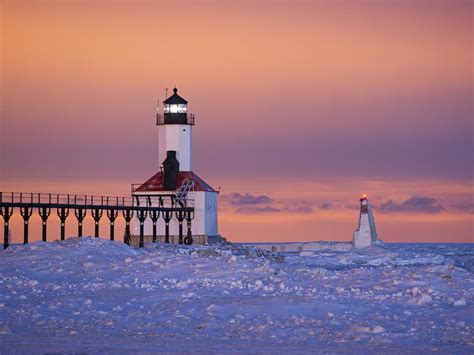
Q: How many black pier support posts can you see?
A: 13